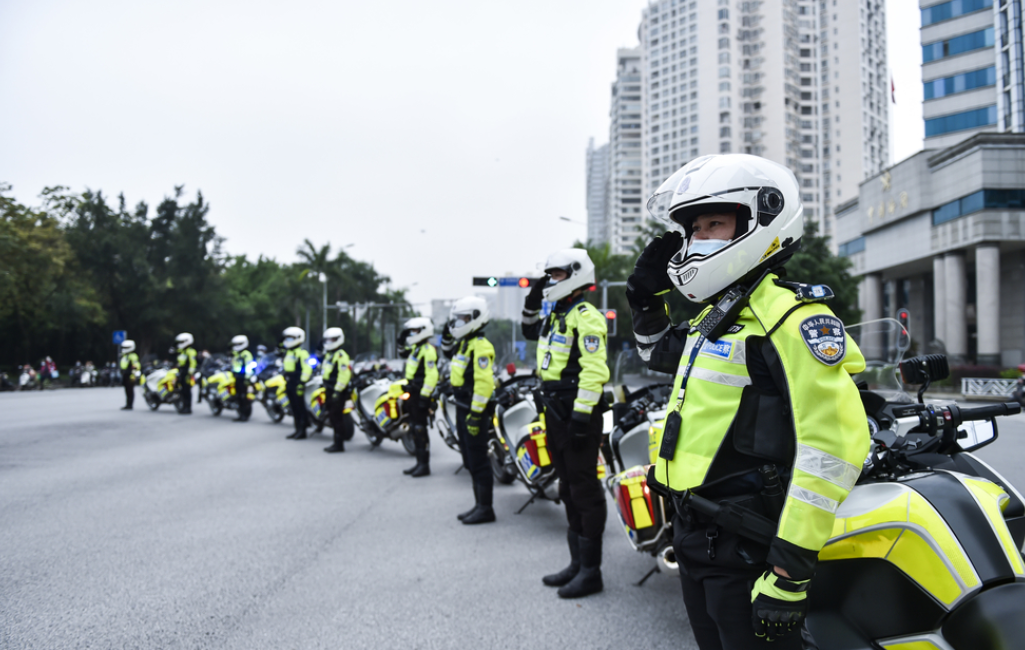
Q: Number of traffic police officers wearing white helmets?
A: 9